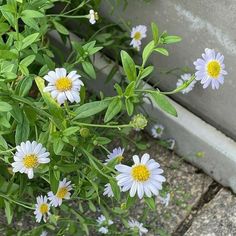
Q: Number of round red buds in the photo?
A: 0